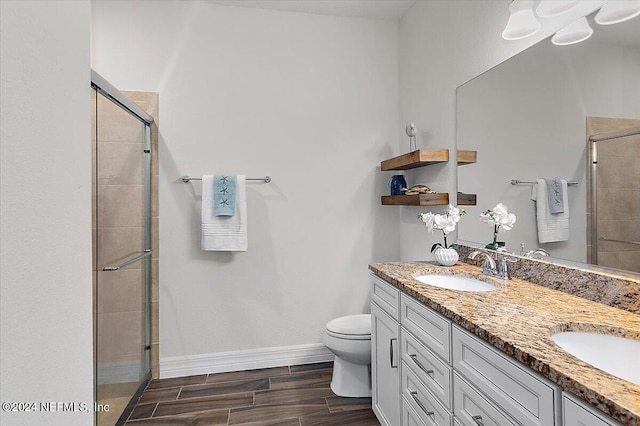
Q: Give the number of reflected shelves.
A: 2